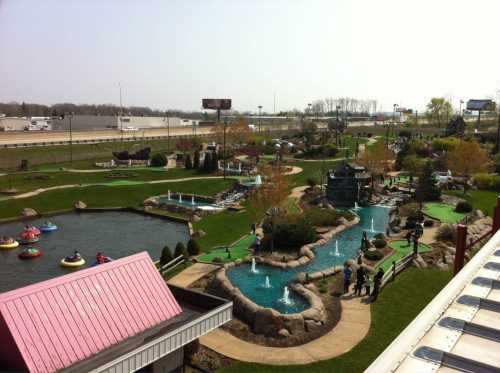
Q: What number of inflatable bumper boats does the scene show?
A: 7